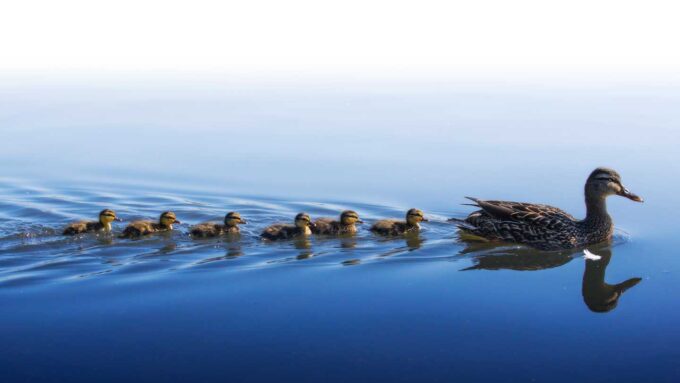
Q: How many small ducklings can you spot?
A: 6